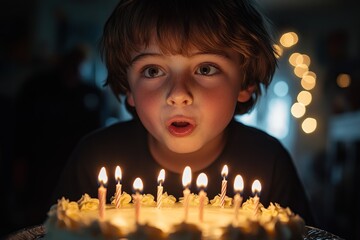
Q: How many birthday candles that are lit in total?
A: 9